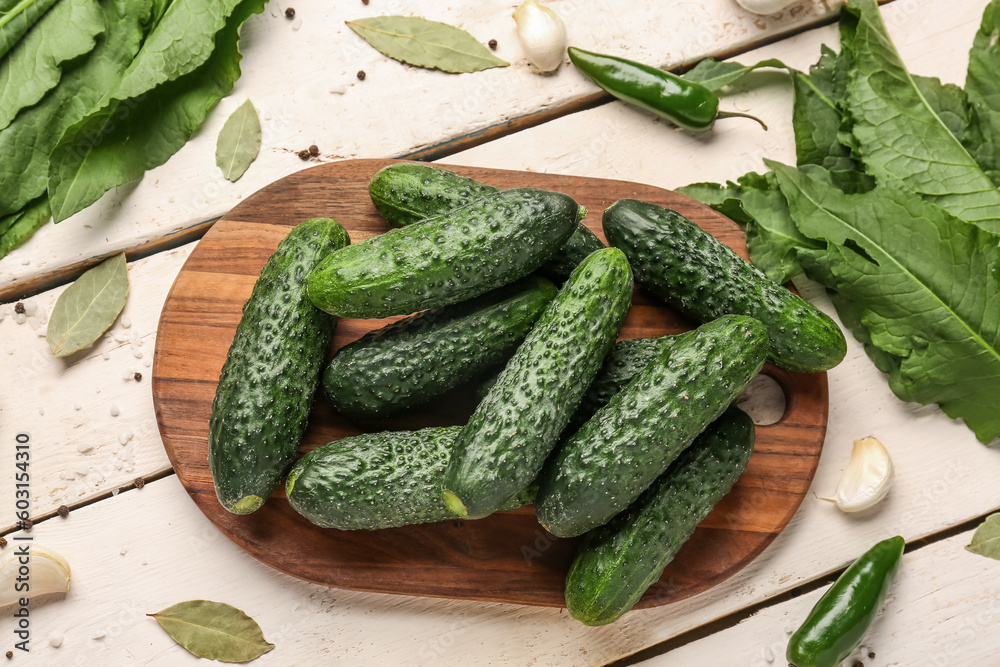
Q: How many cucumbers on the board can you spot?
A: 10